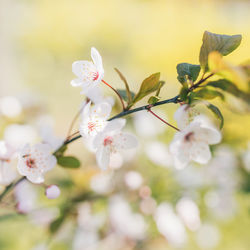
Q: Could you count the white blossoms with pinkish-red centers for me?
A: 5